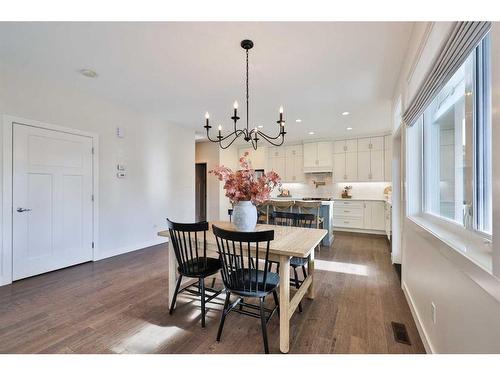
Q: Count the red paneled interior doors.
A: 0